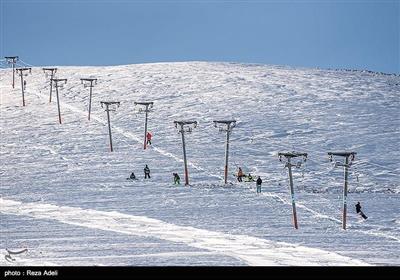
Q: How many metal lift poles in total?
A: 11